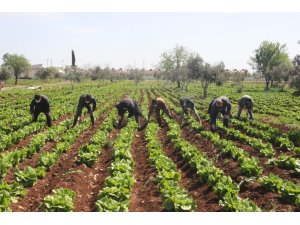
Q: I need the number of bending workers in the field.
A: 7